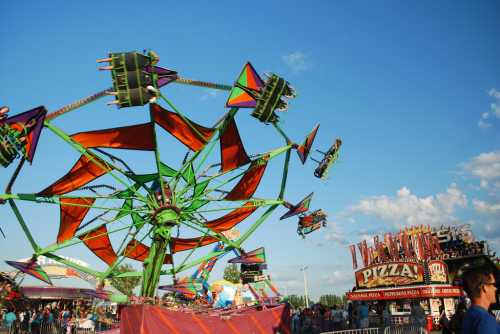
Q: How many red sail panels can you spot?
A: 10